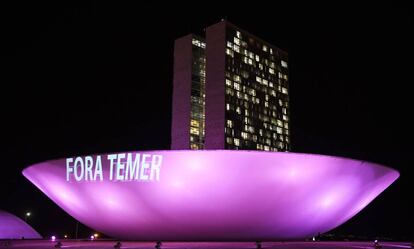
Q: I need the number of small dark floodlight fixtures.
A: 5